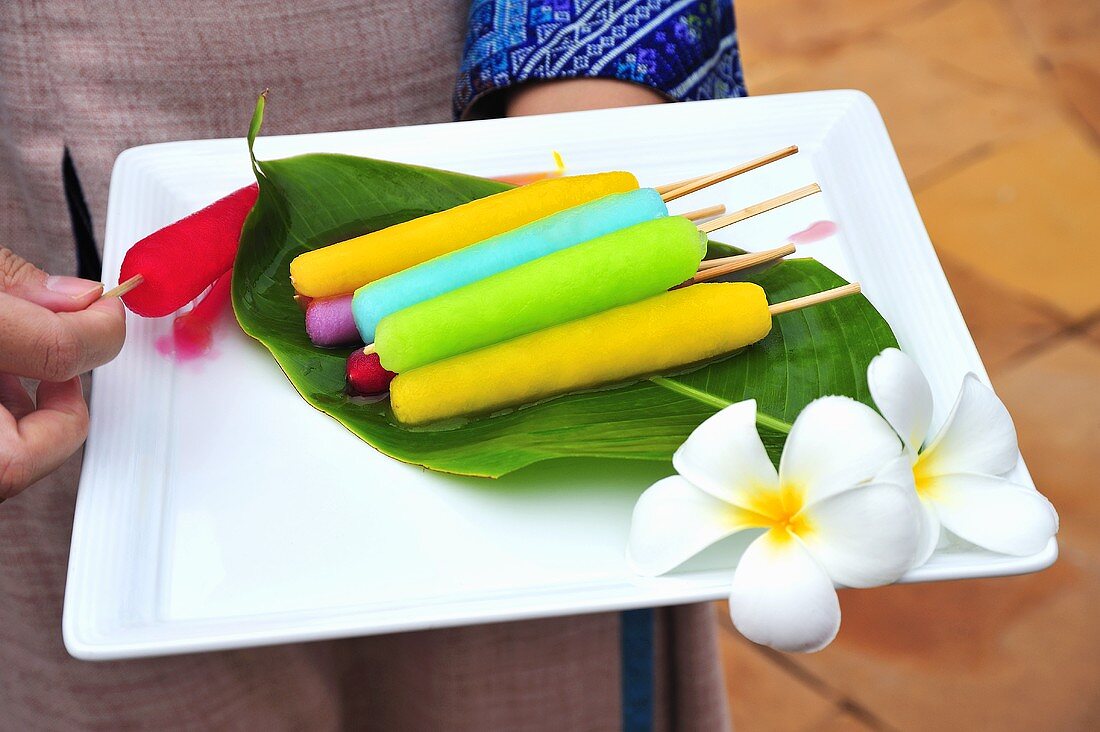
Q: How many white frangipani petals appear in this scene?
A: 10